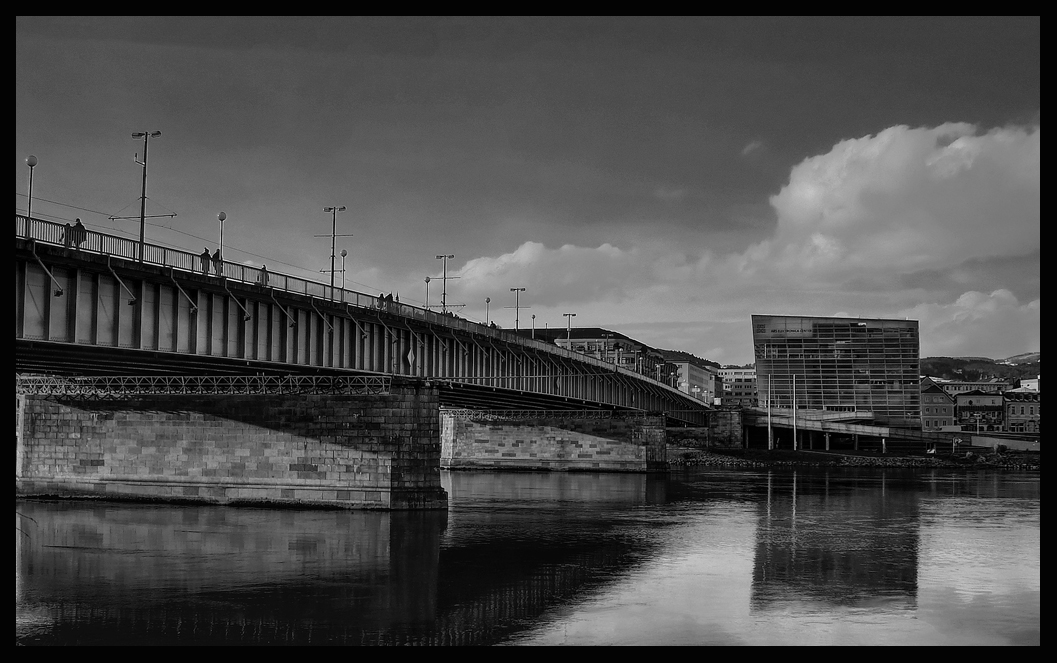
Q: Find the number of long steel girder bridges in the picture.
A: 1